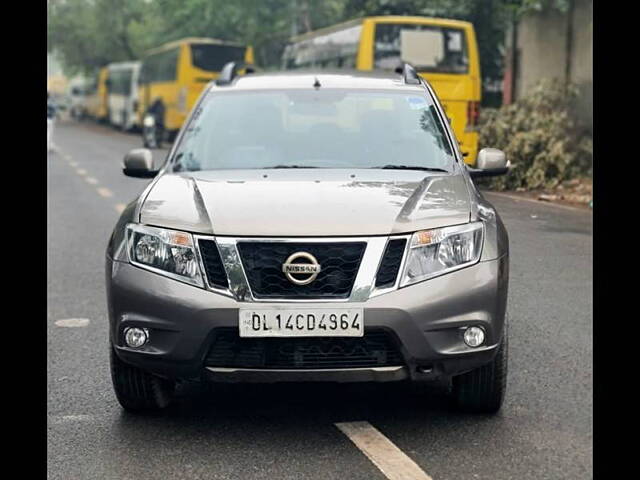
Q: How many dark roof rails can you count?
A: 2